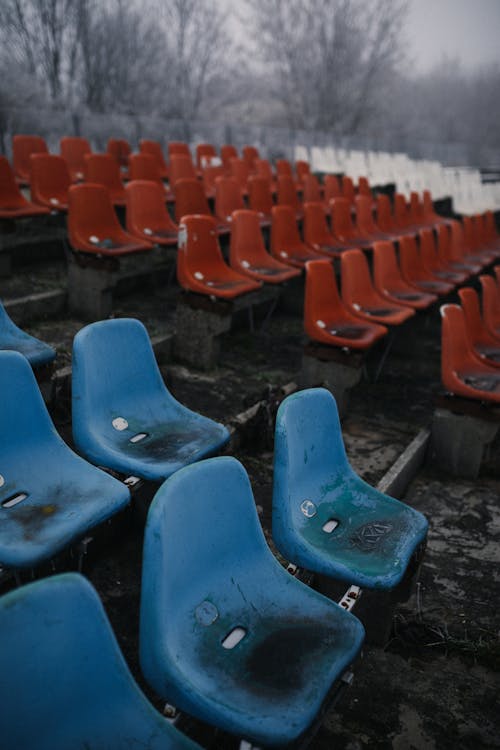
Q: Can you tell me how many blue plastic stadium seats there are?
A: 6